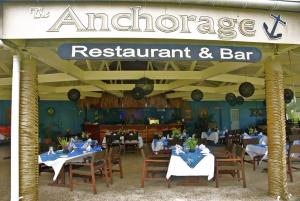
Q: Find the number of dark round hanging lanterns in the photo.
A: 8